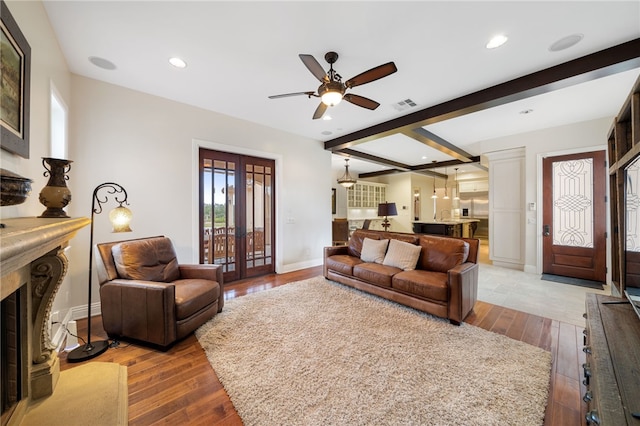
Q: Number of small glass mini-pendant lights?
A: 3